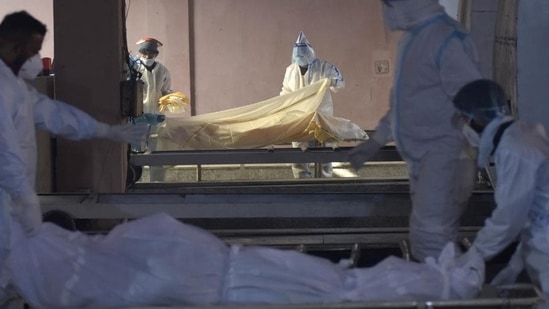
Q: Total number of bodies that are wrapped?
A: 2